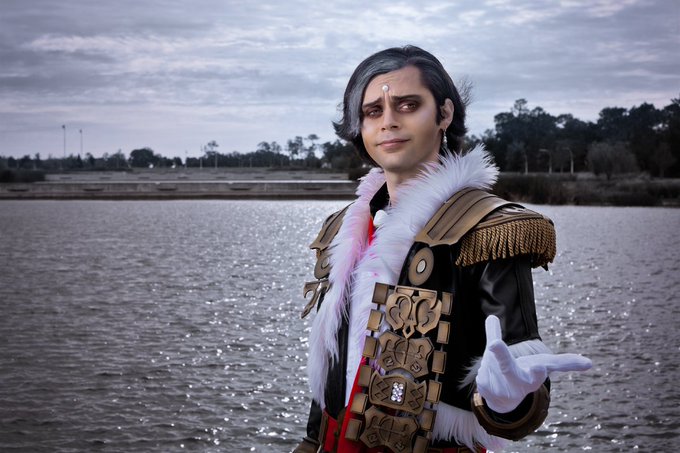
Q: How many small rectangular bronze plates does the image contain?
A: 12